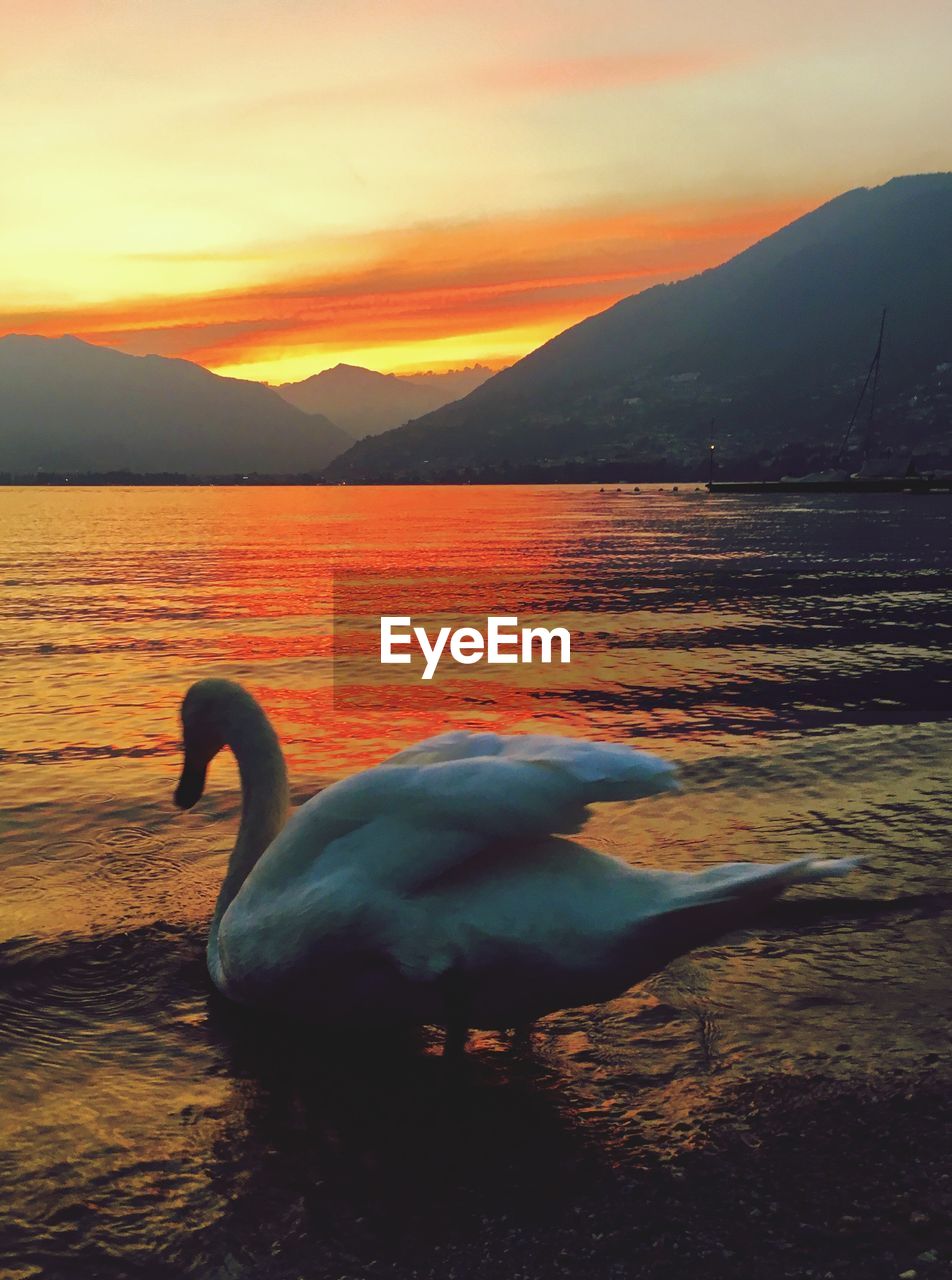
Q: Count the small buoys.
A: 6